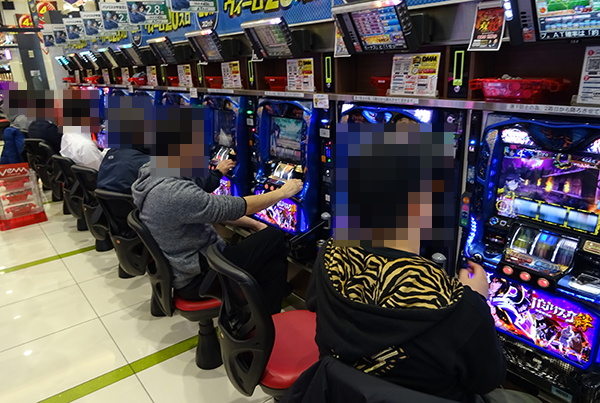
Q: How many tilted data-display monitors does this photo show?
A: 10